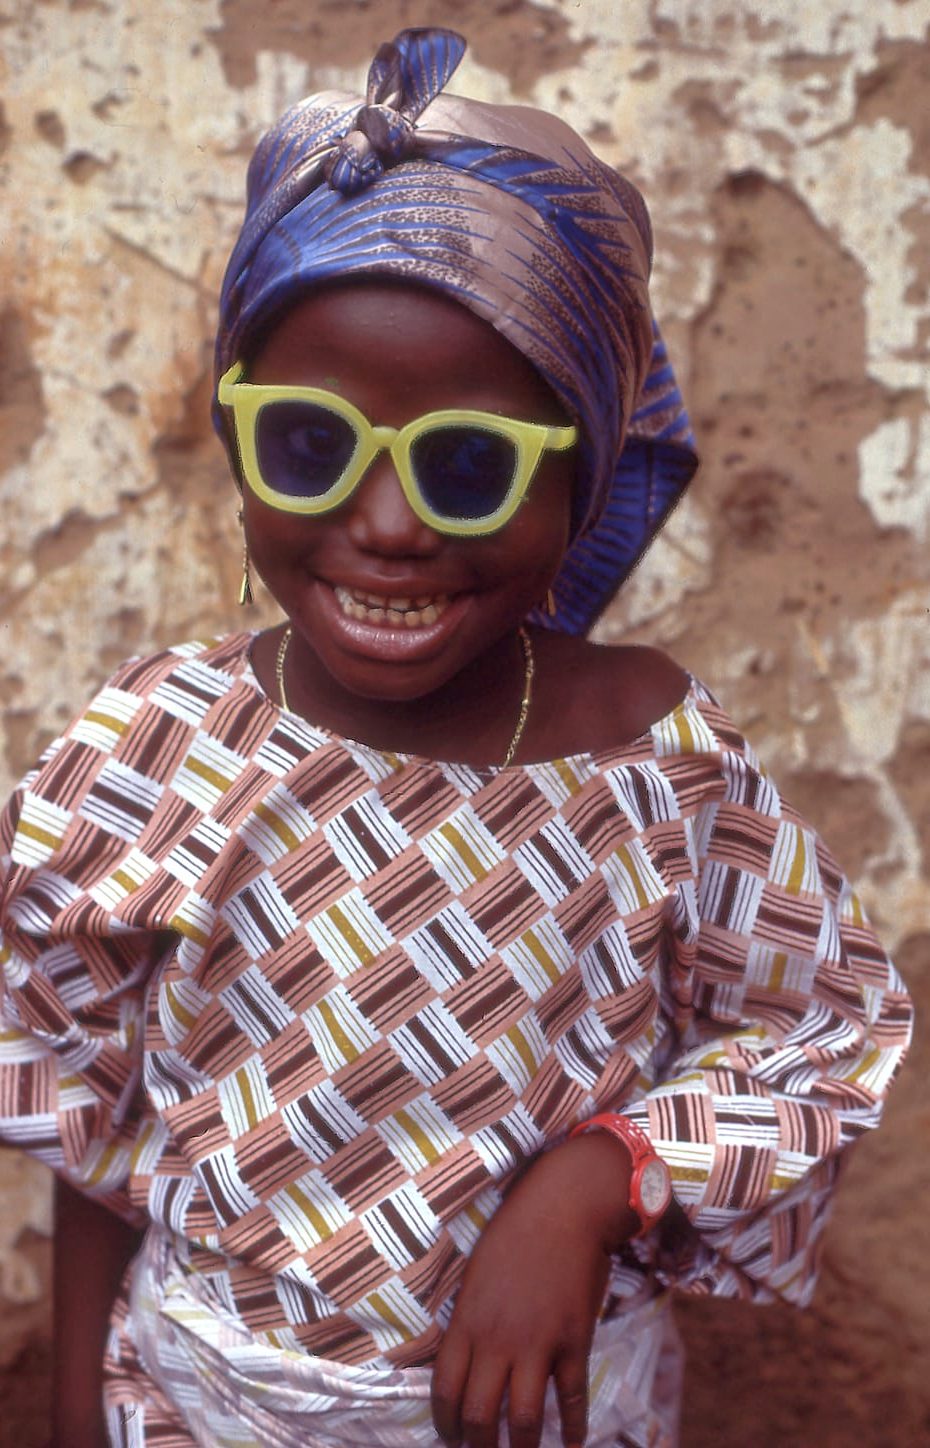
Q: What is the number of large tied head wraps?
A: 1